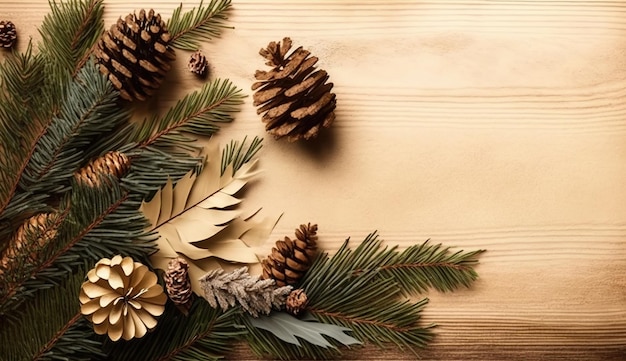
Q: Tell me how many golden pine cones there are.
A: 1